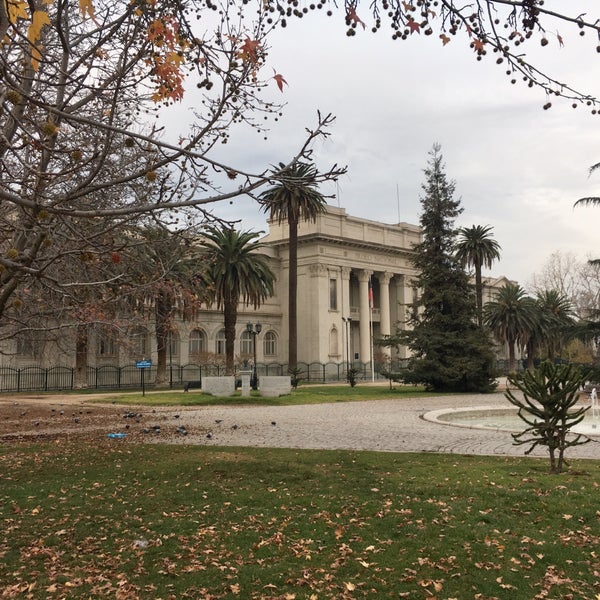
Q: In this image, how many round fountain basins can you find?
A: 1